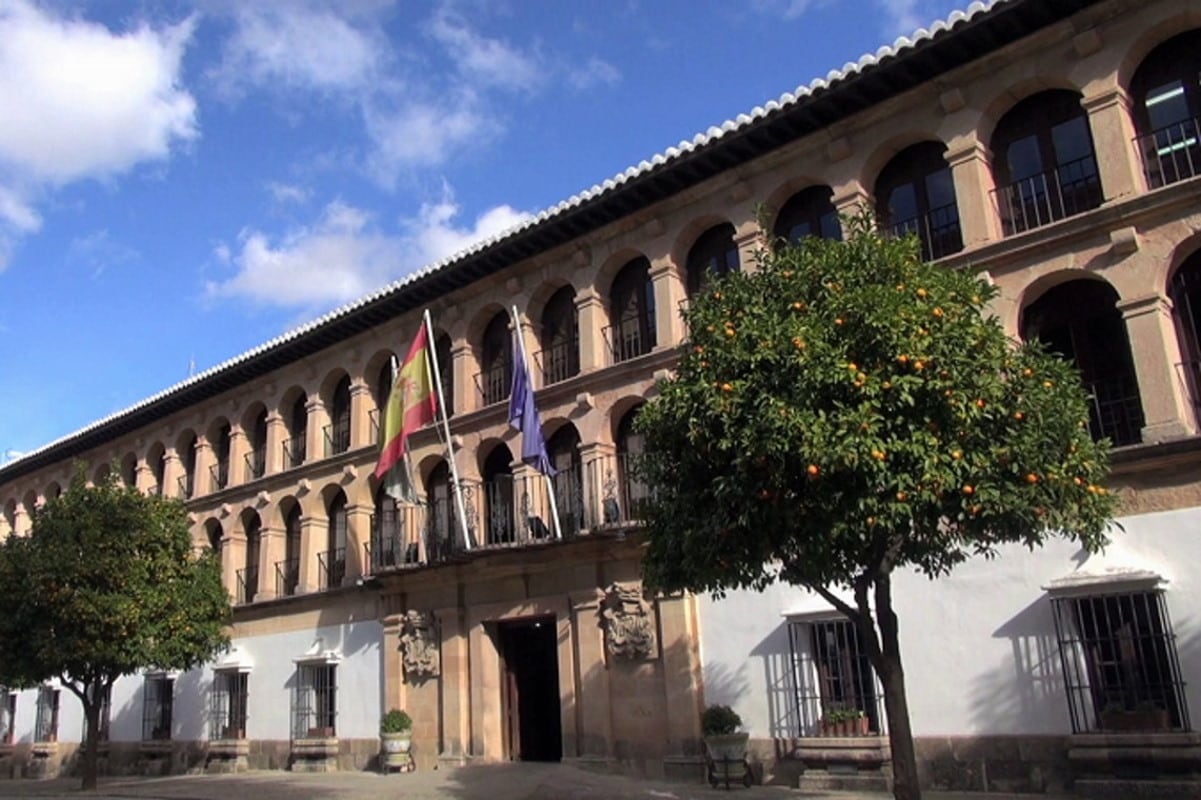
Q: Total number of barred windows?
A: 8